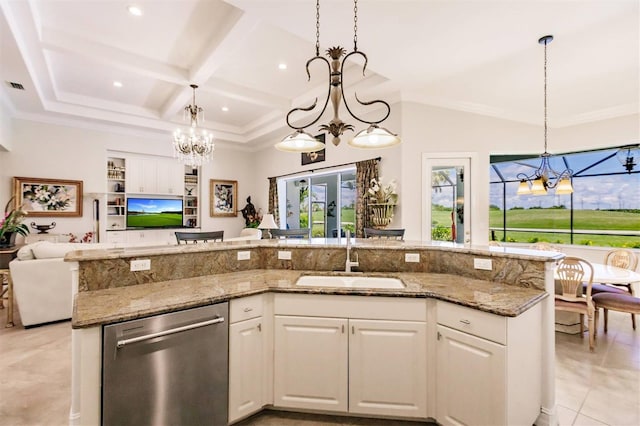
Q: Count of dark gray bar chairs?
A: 3